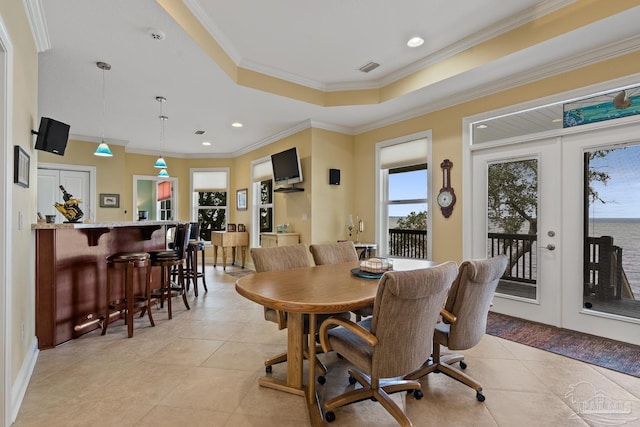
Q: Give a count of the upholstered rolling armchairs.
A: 4